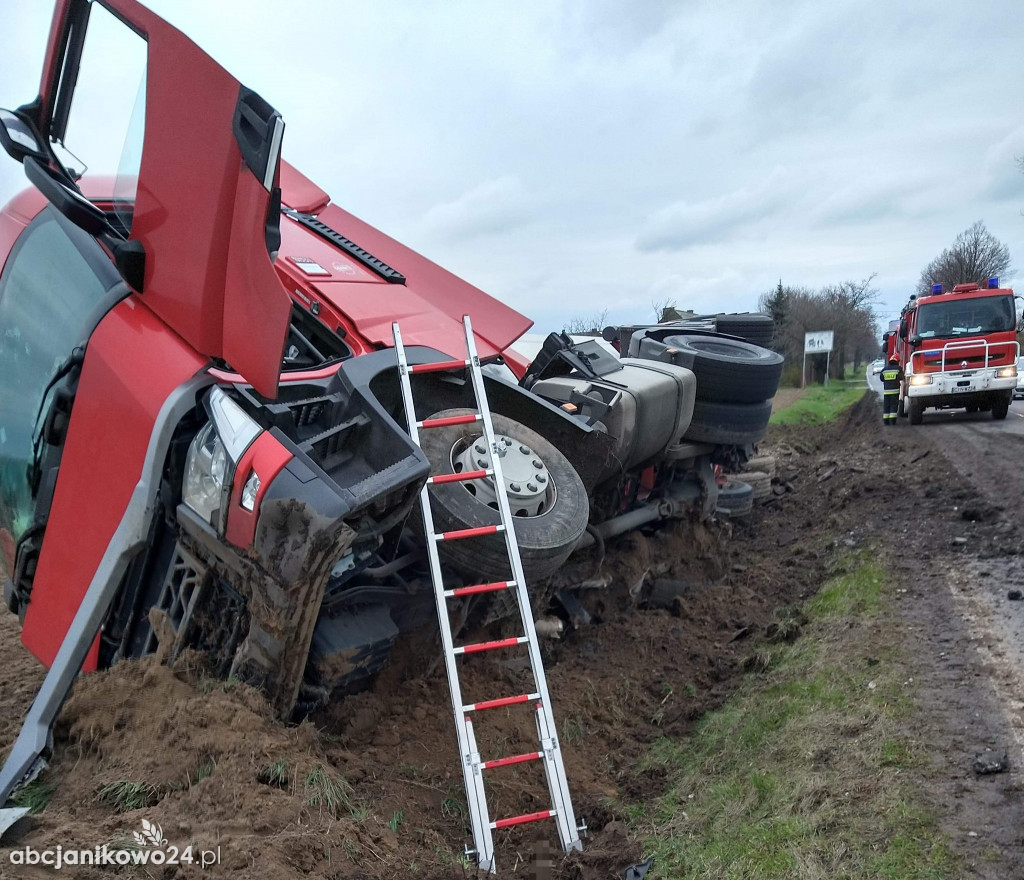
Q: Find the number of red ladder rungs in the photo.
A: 9